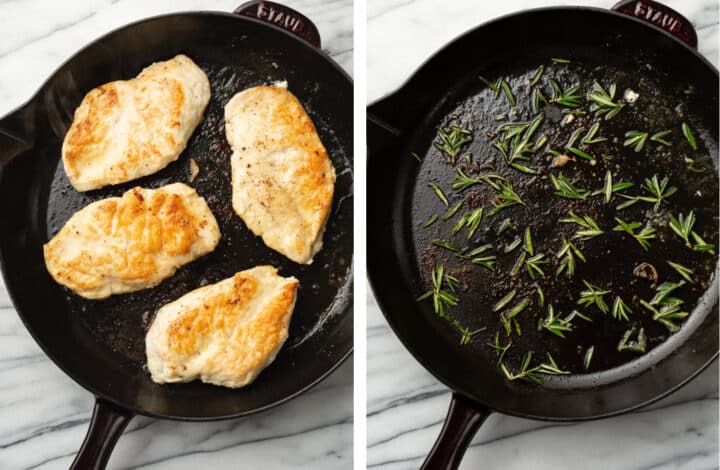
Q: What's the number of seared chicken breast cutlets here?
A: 4